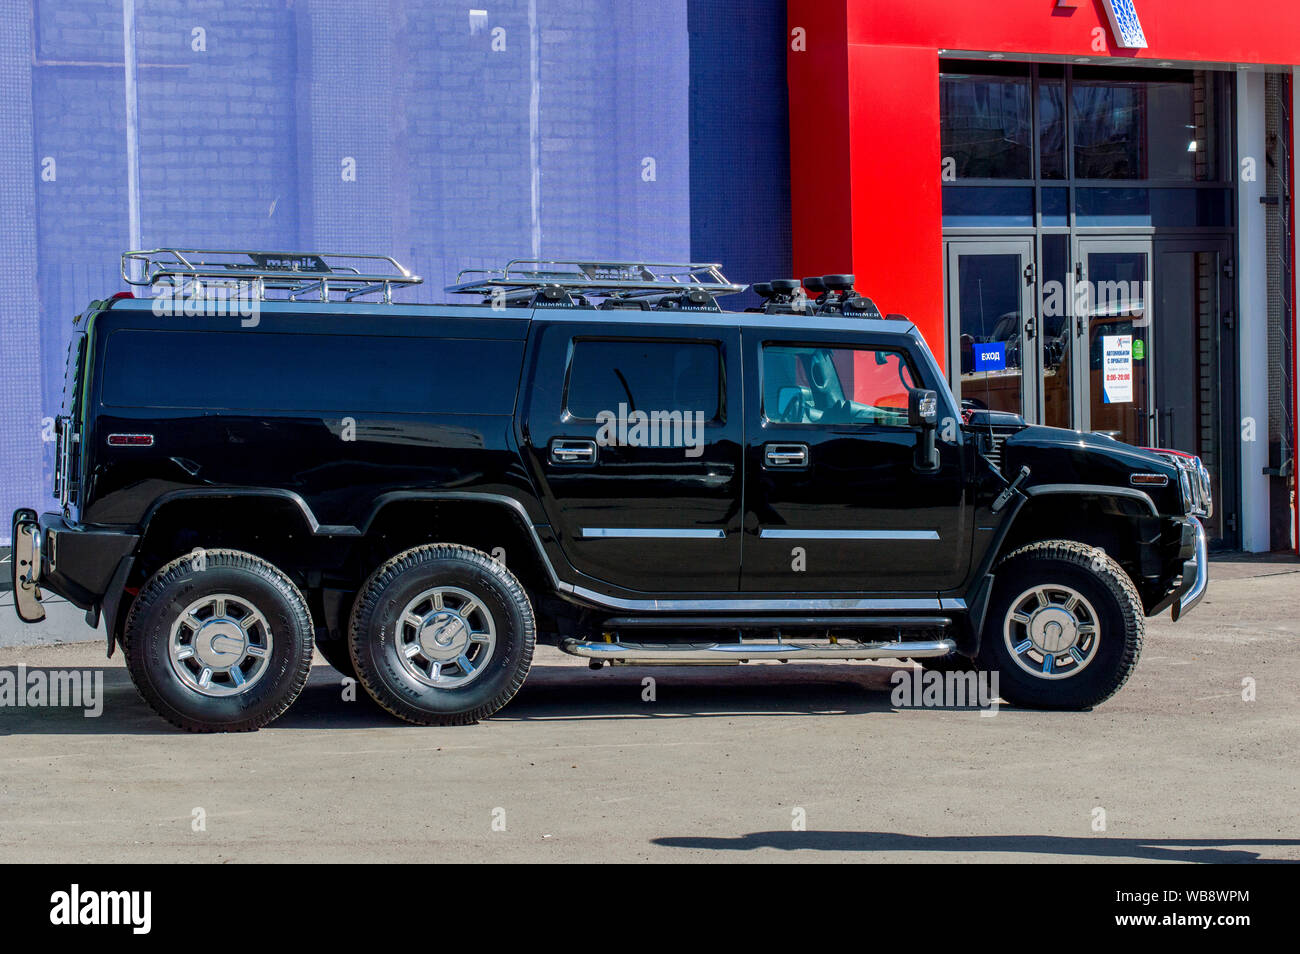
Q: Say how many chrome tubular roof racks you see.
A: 2